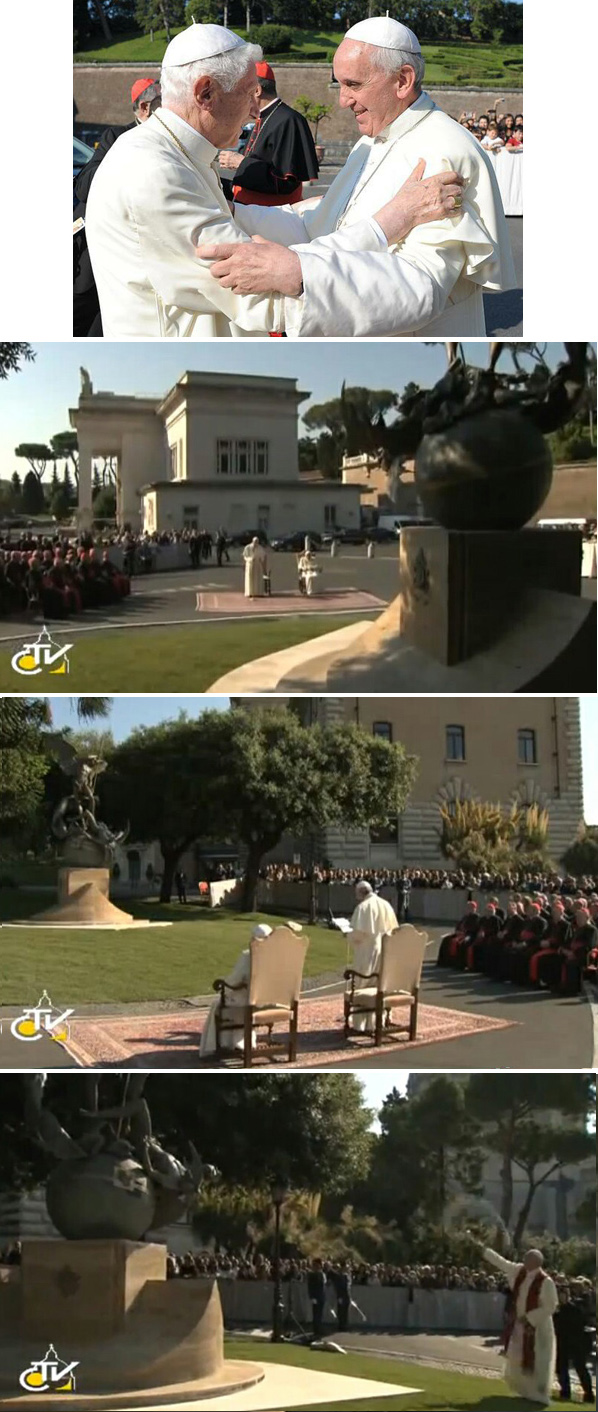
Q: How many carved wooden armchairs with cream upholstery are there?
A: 2